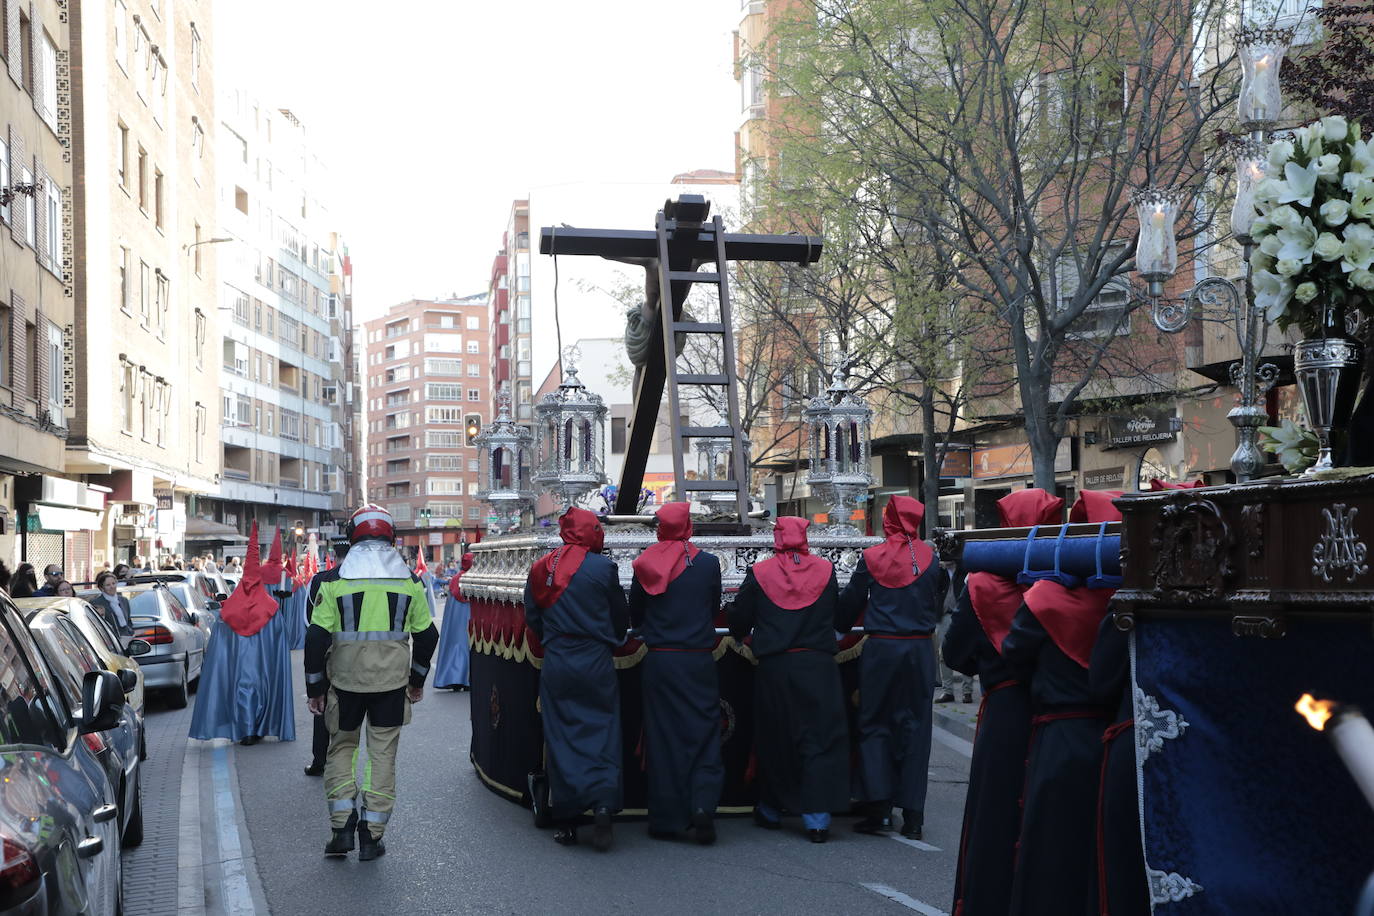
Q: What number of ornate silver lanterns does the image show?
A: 4